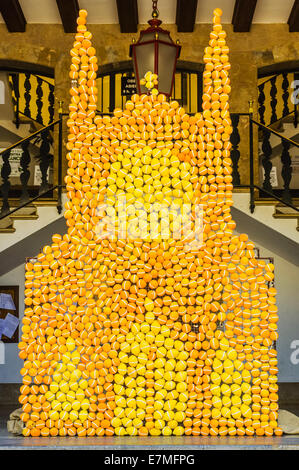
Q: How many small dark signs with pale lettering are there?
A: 1